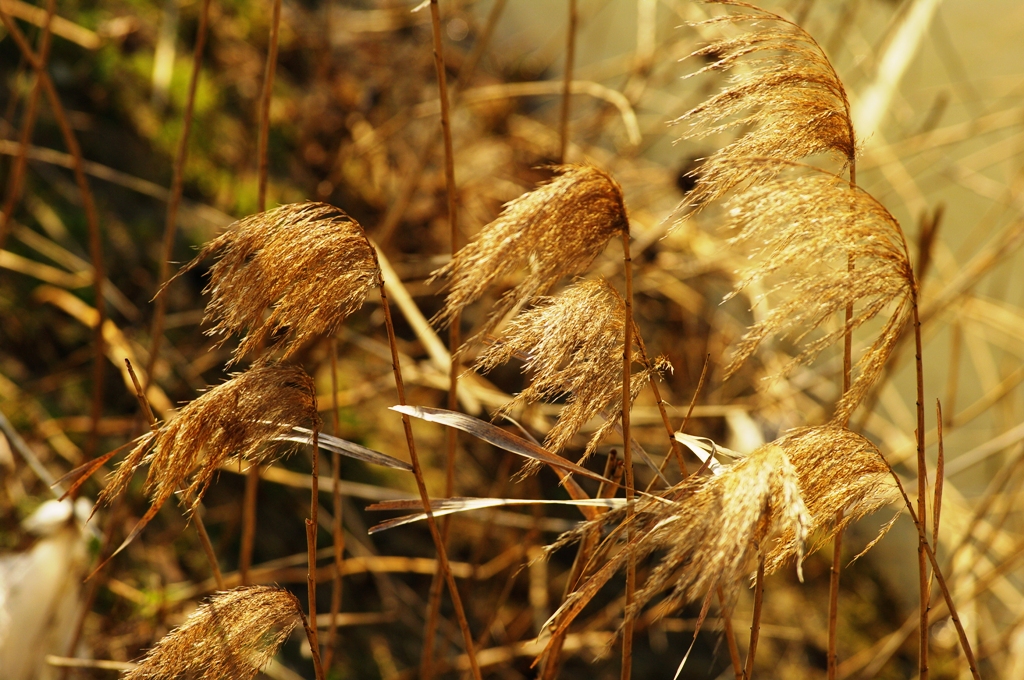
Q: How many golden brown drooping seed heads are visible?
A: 9